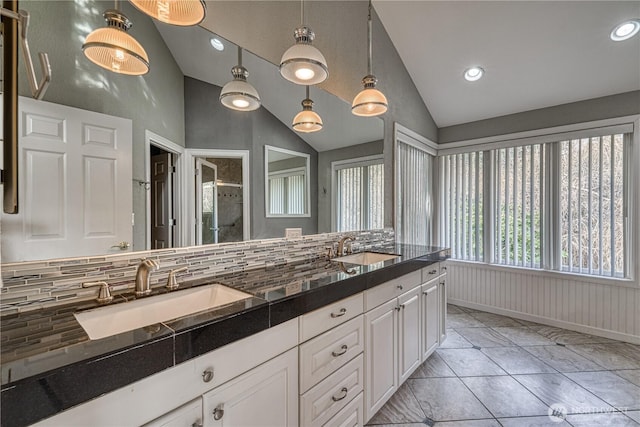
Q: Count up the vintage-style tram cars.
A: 0